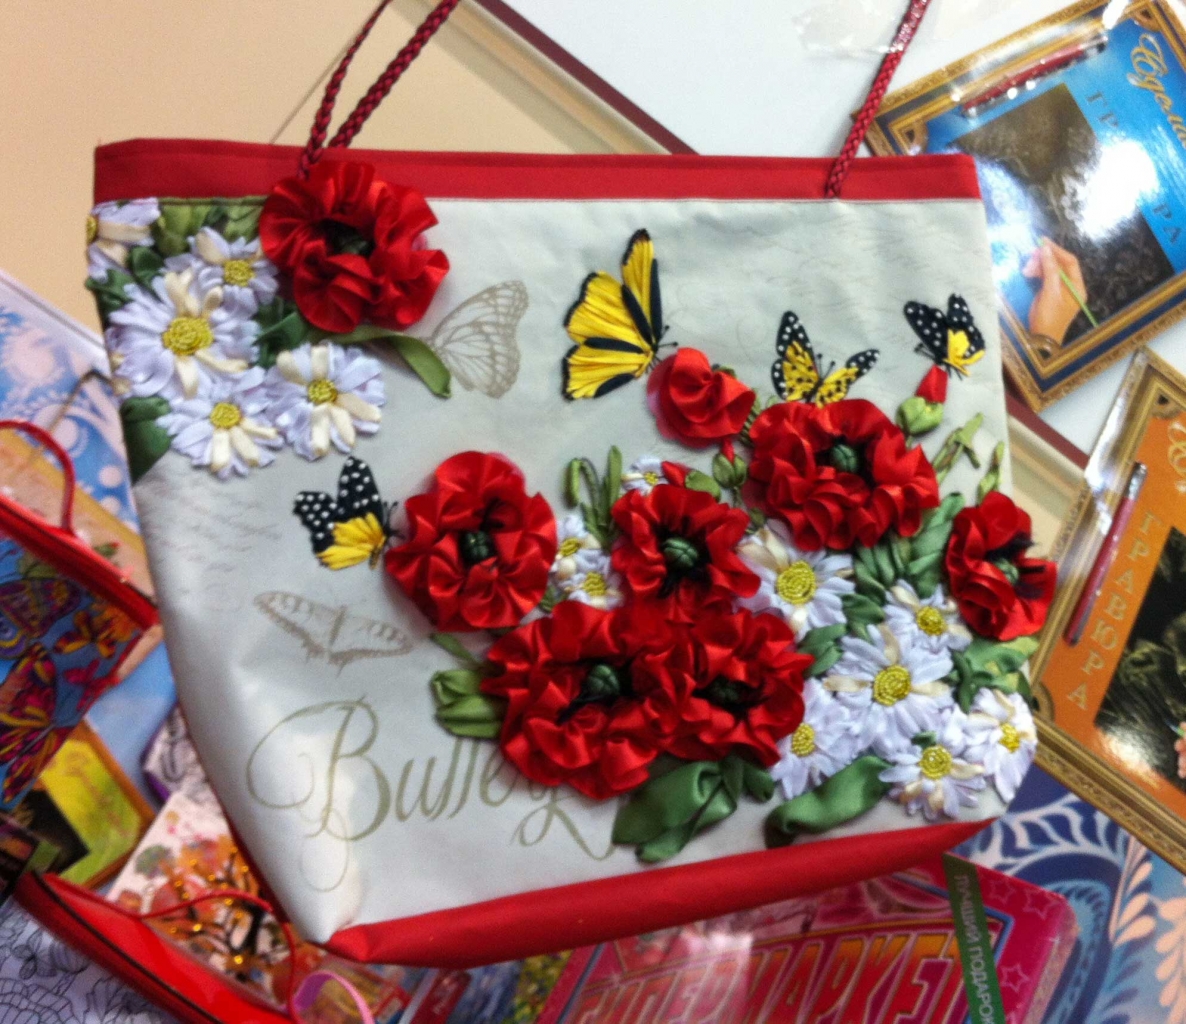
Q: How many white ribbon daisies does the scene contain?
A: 14